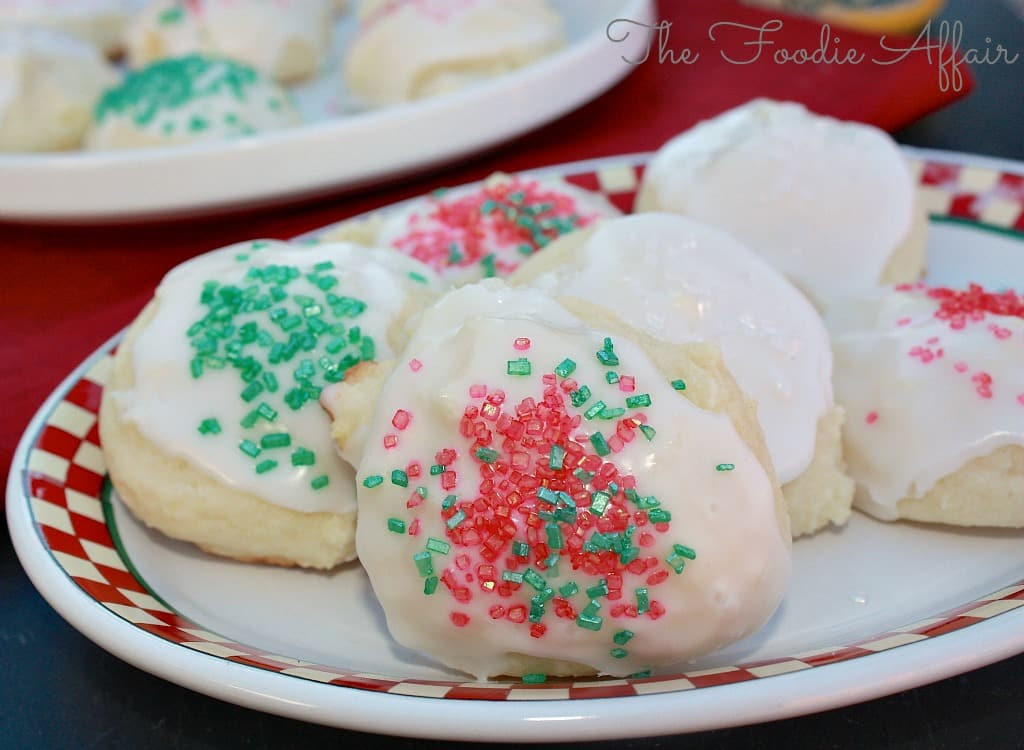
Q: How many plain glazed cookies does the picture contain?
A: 2